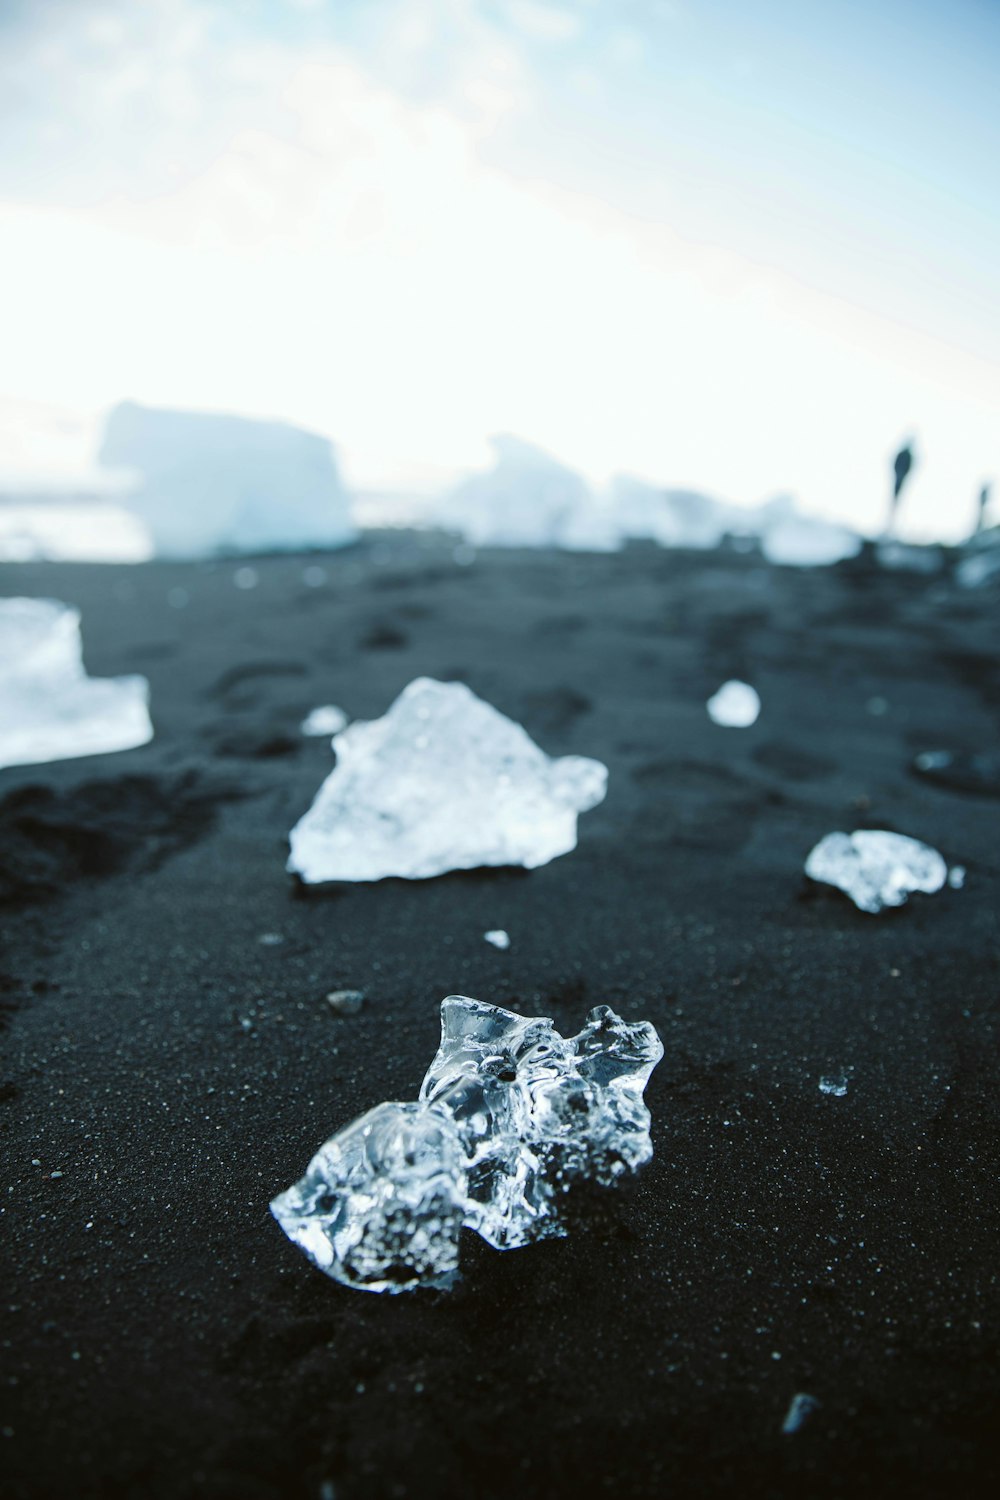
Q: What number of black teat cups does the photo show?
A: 0